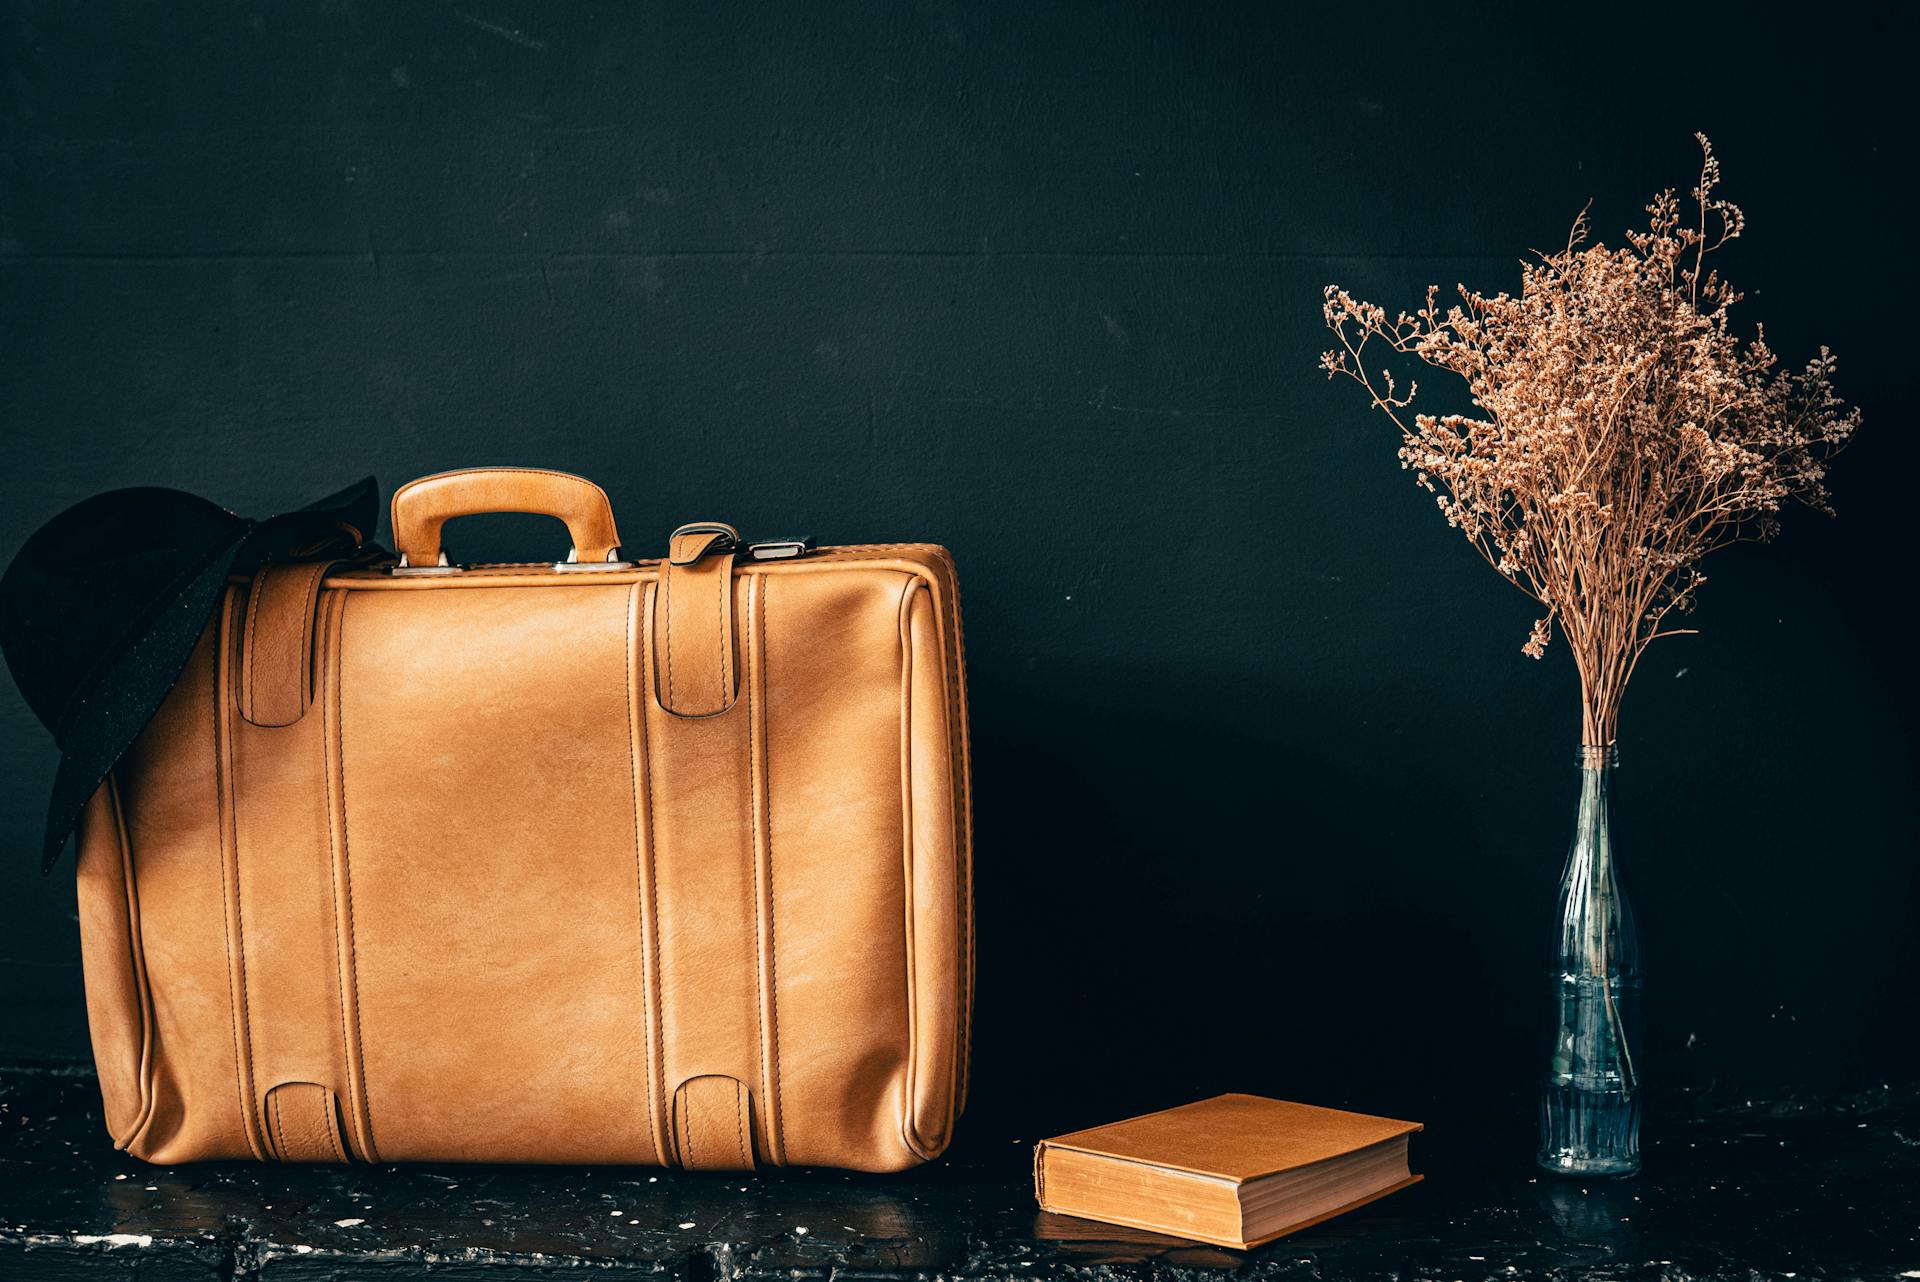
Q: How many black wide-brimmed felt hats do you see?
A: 1